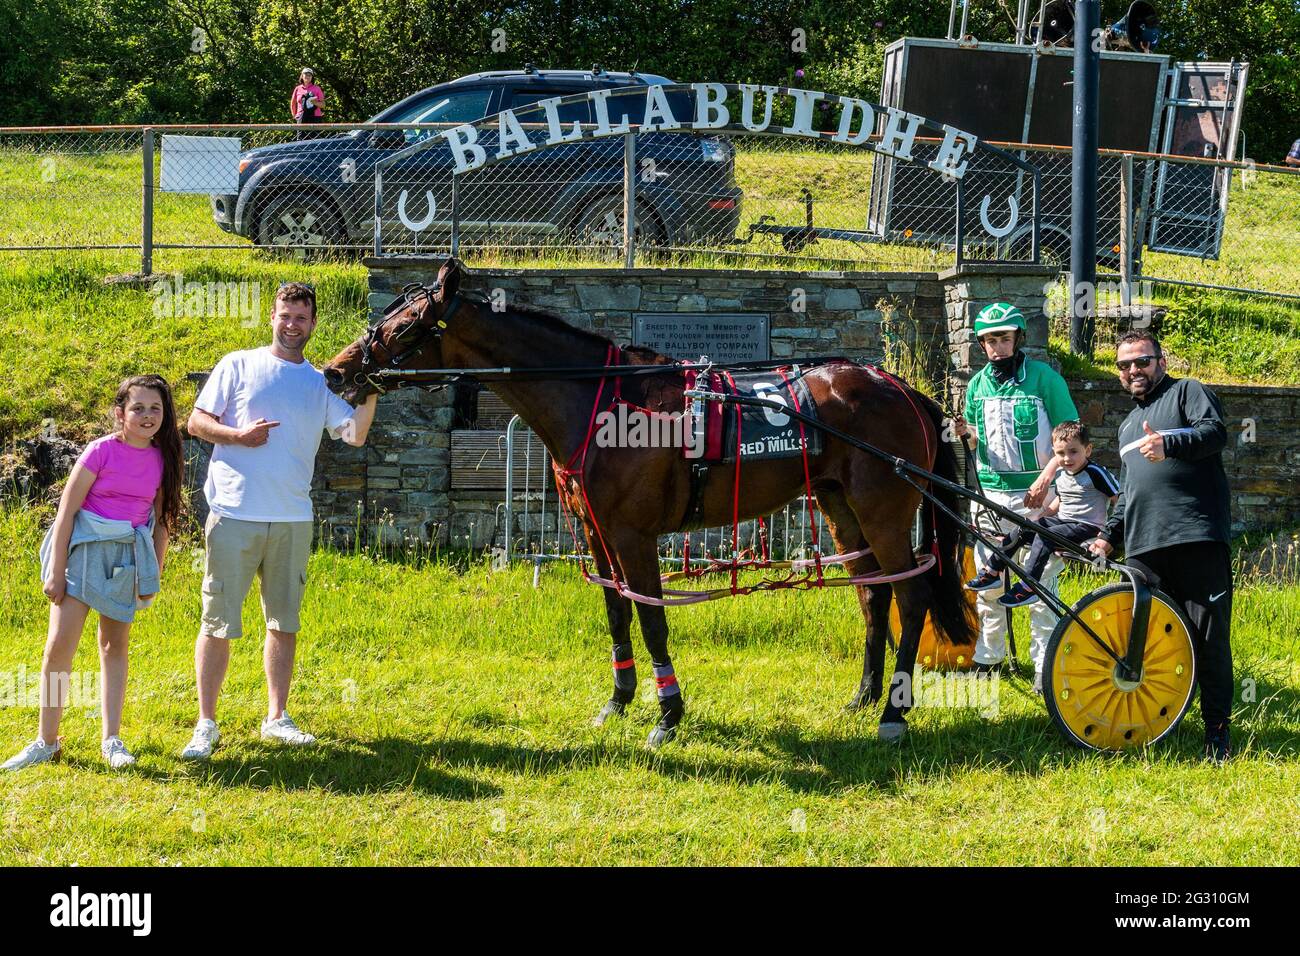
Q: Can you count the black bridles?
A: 1